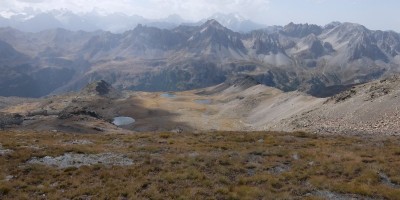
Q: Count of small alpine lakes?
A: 3